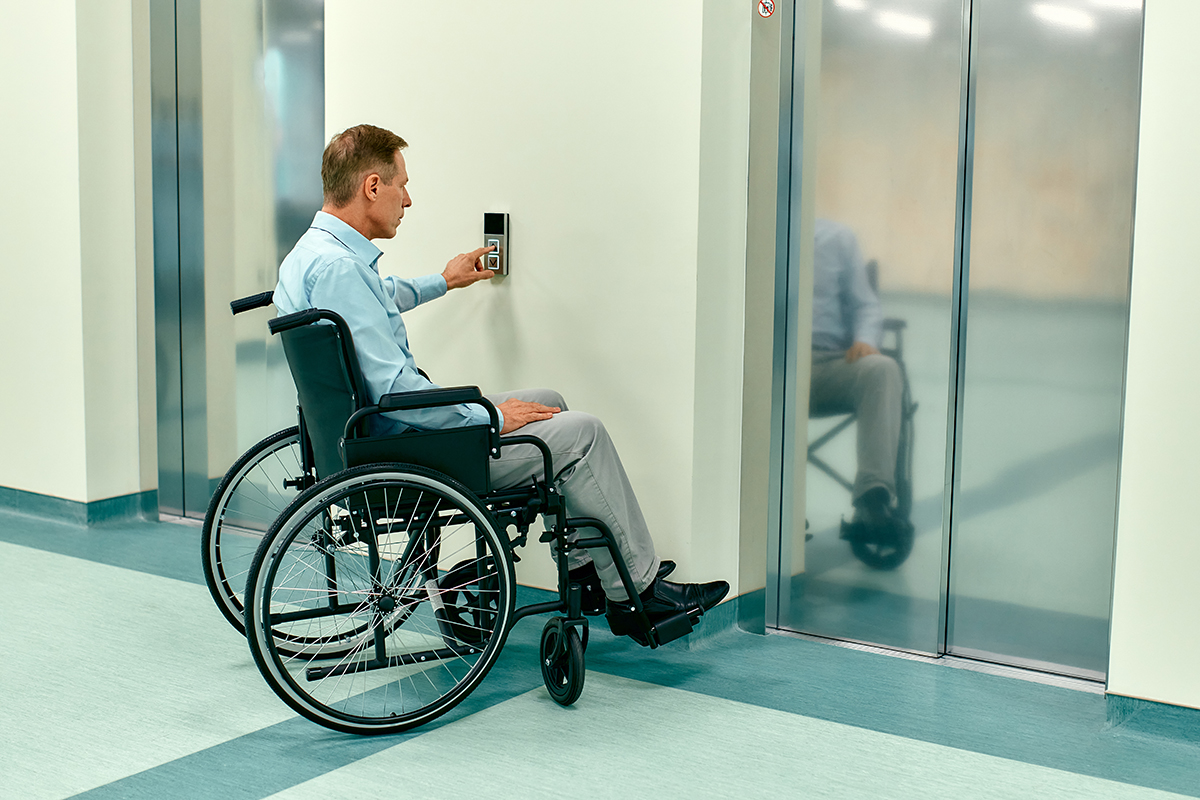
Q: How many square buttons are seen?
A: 2